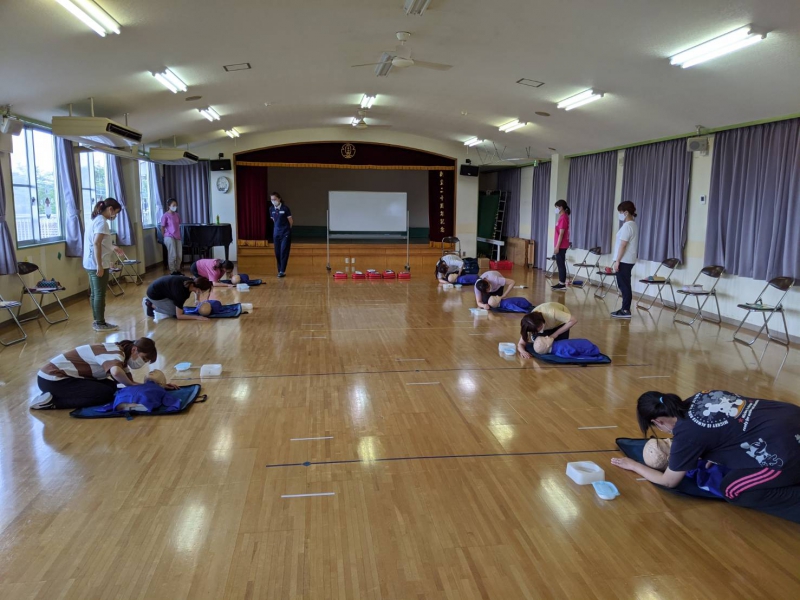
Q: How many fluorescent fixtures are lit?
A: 10